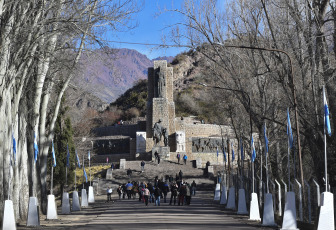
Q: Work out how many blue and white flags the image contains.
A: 15